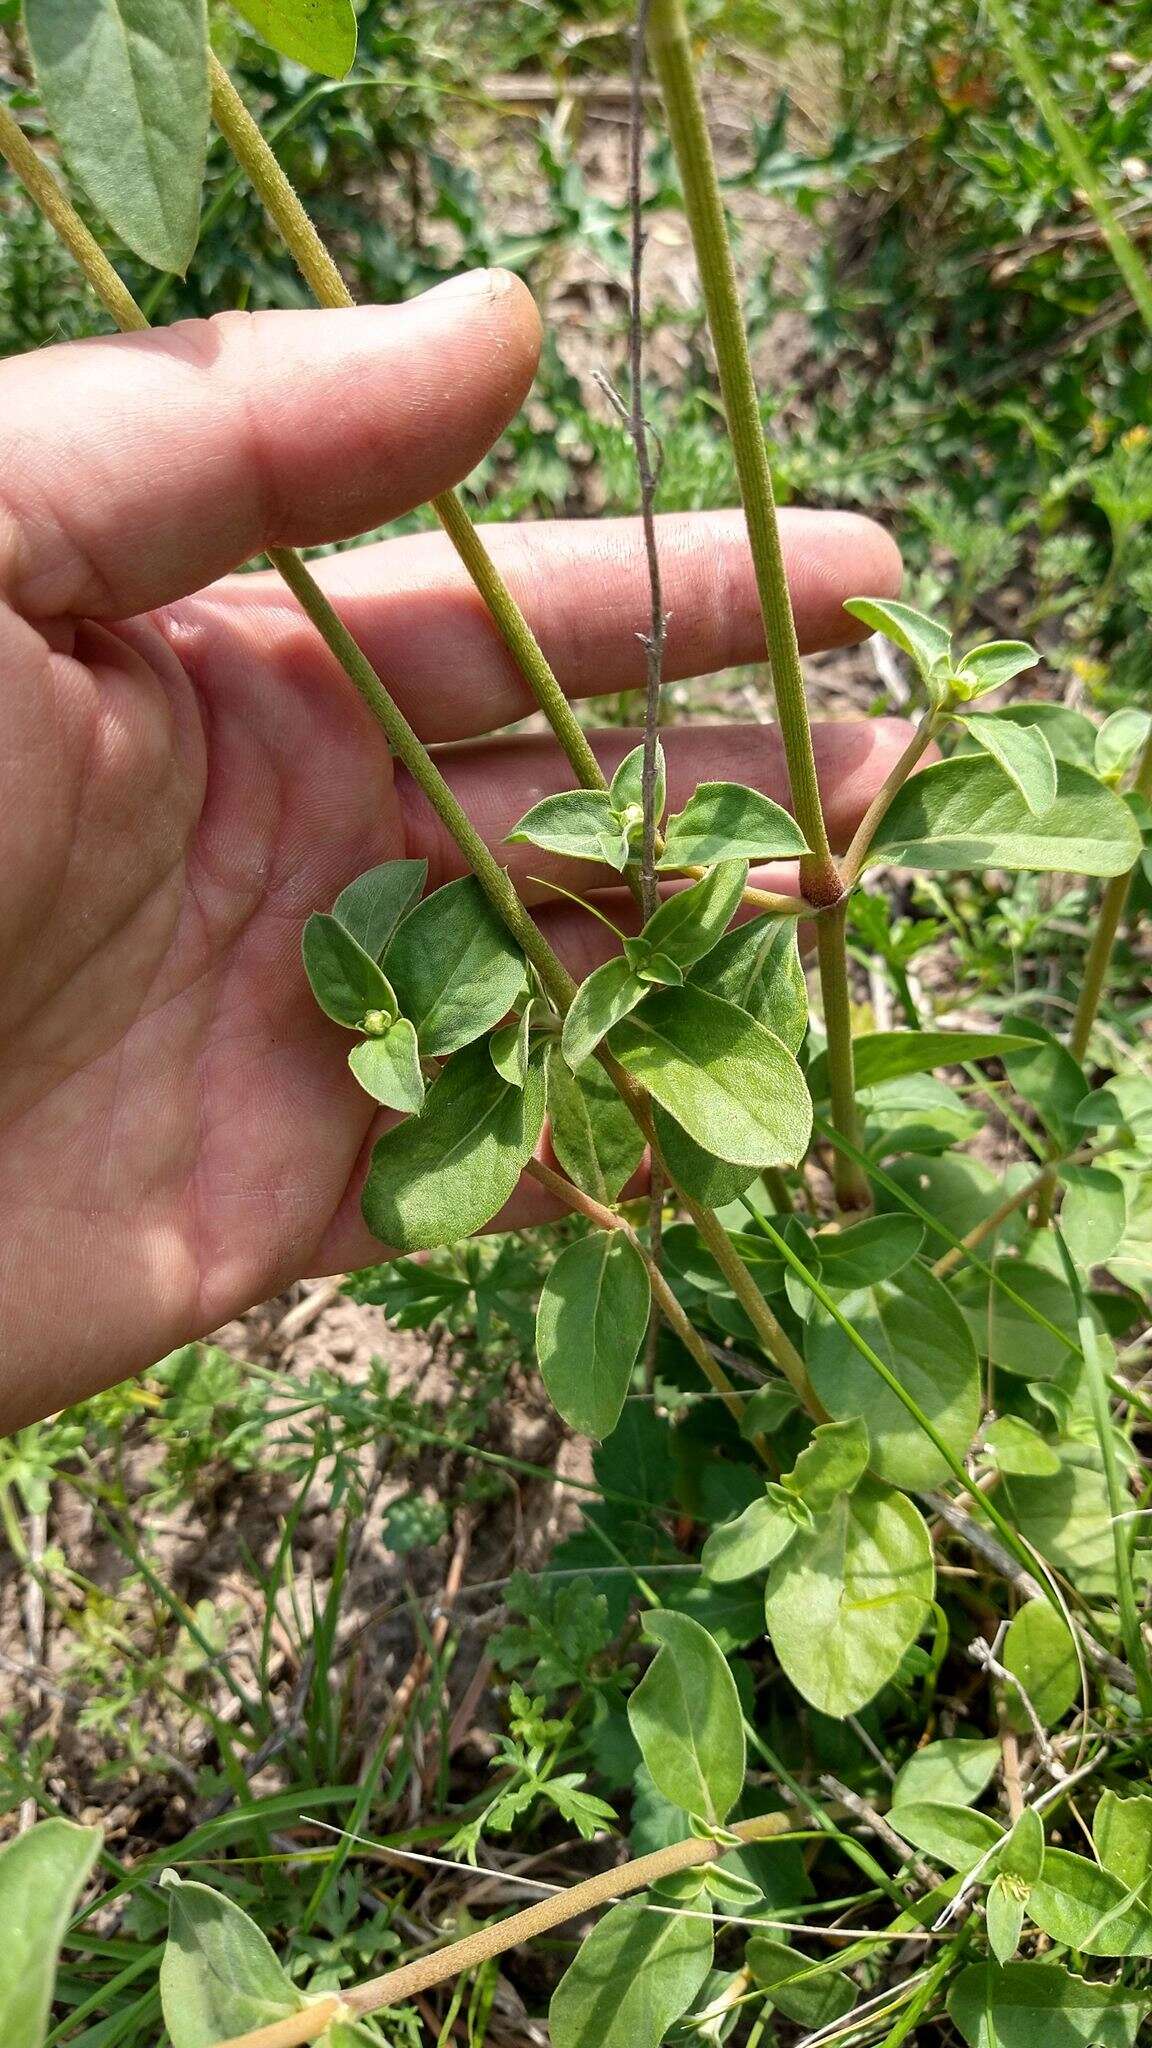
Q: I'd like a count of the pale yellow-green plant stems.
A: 3